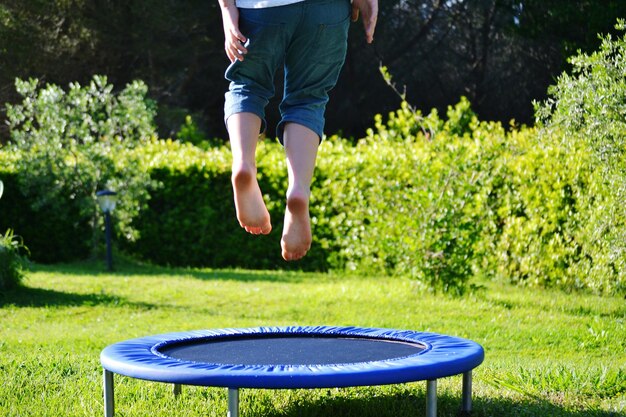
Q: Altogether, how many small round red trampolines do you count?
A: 0